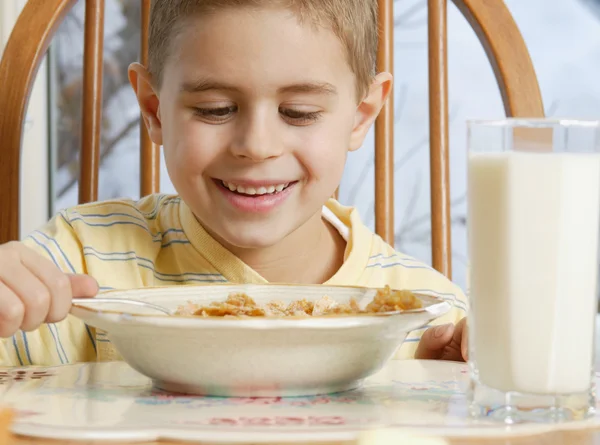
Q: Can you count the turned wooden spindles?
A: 4